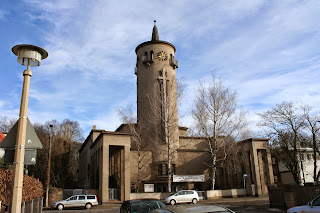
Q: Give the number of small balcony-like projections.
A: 3